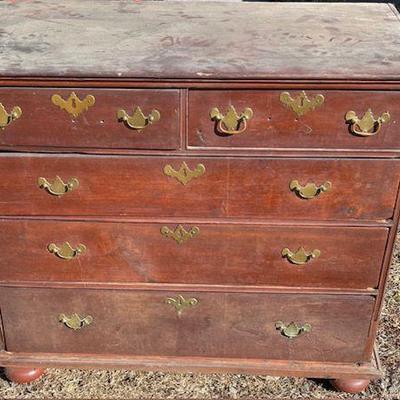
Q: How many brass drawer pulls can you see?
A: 10